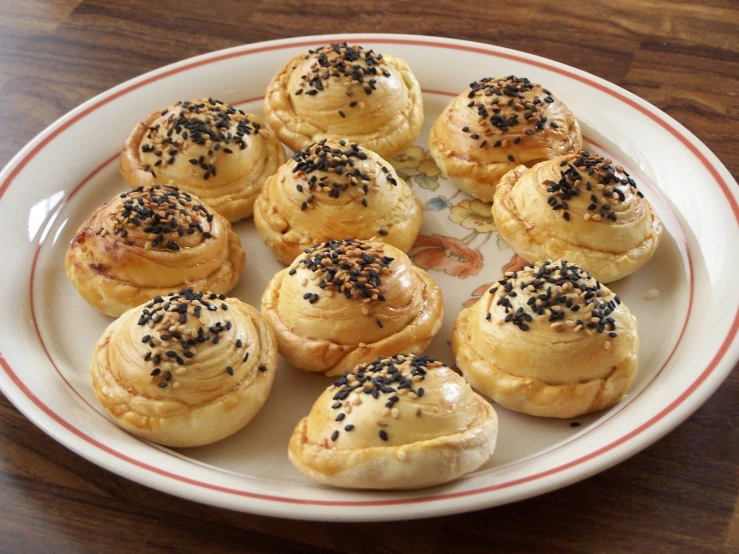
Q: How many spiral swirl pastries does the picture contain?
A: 10